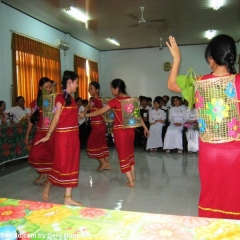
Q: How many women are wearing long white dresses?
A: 3